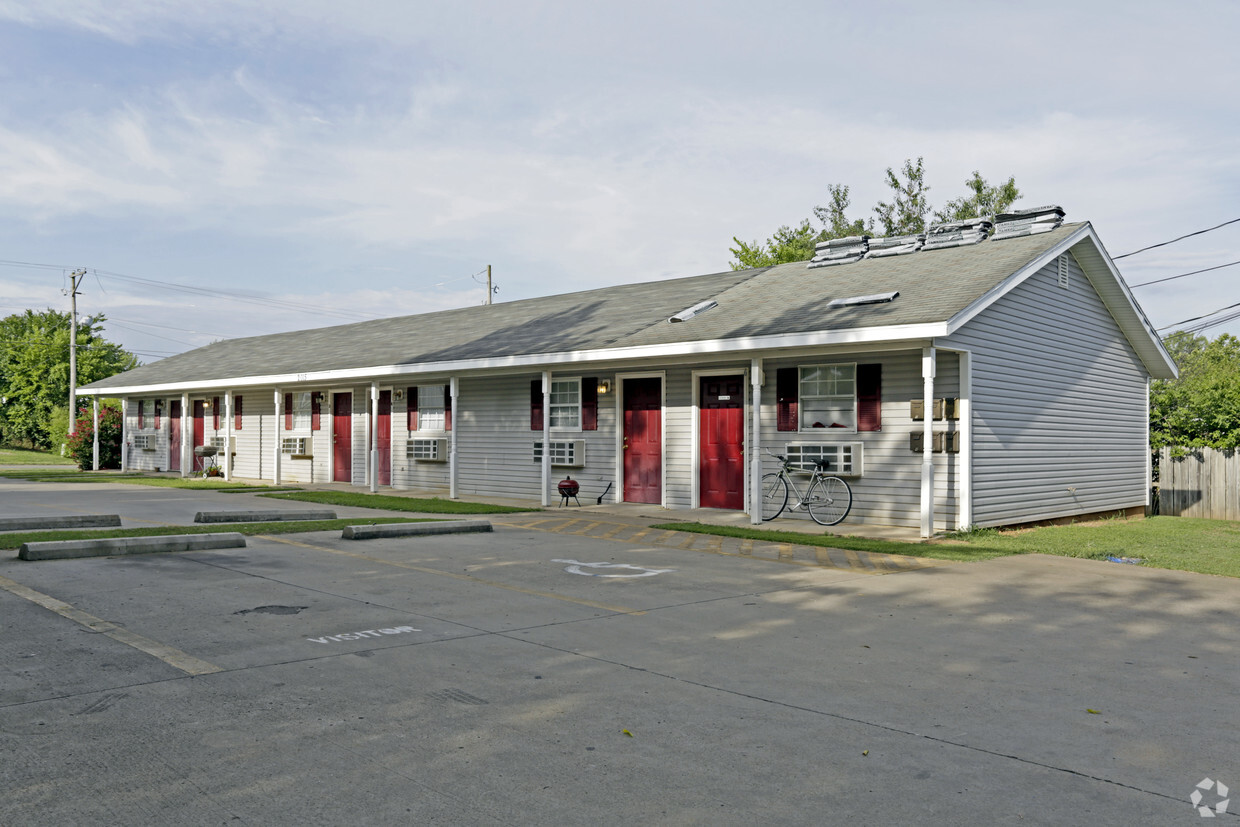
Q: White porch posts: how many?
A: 10